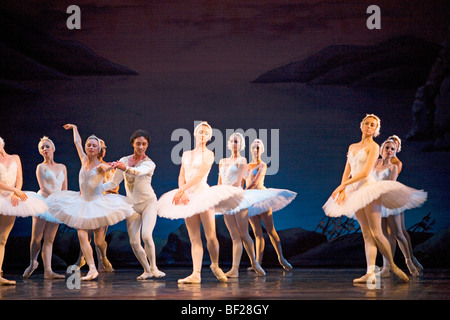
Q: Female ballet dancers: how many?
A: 10